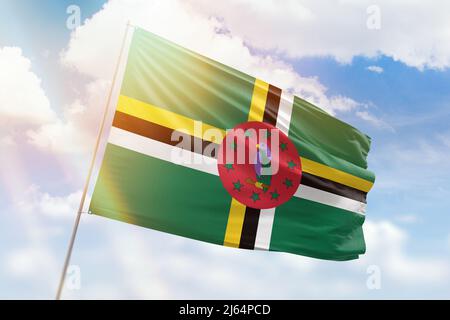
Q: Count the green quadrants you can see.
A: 4